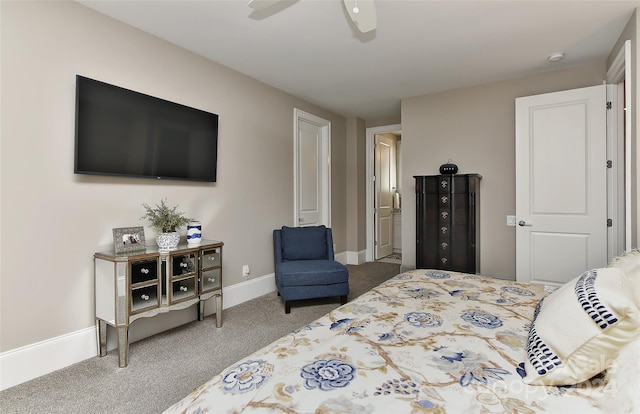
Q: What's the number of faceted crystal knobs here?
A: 6